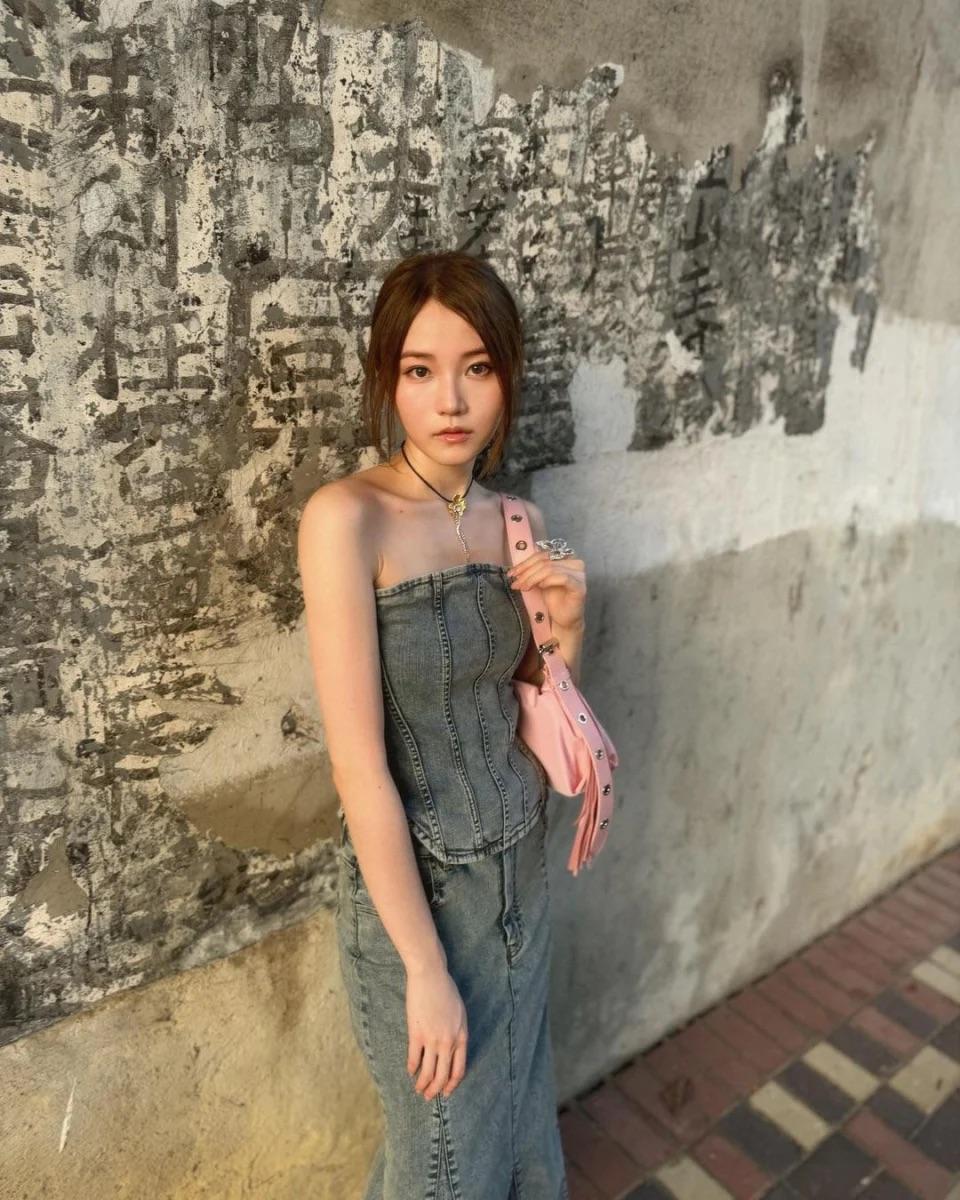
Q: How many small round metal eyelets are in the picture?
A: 9